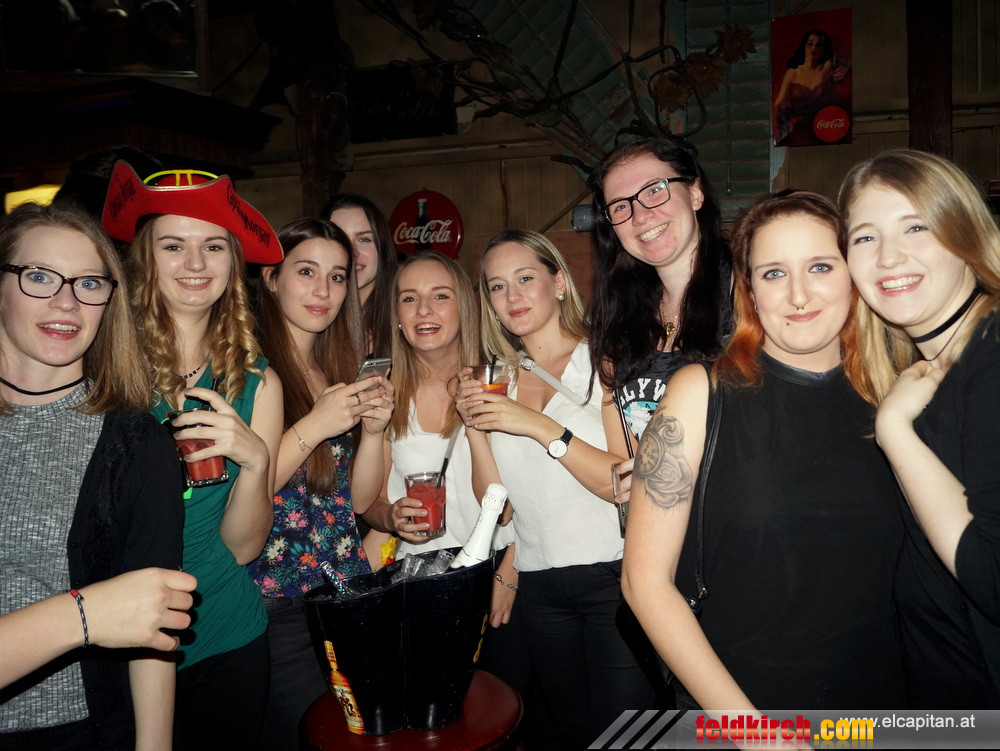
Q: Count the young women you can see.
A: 9